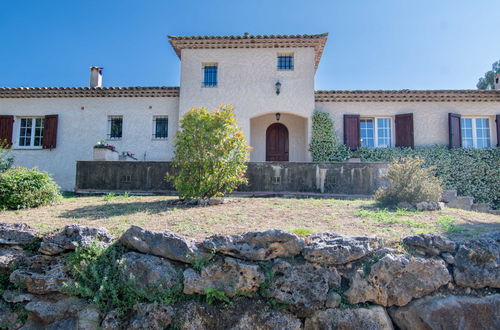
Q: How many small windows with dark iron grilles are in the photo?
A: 4